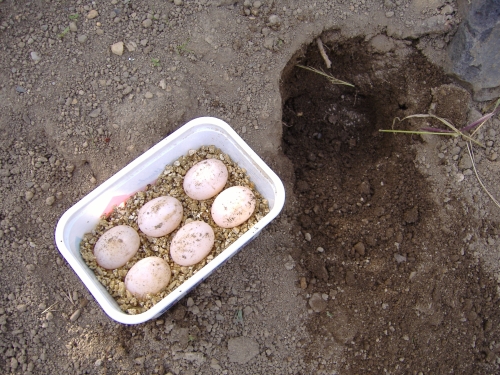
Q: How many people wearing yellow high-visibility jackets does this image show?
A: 0